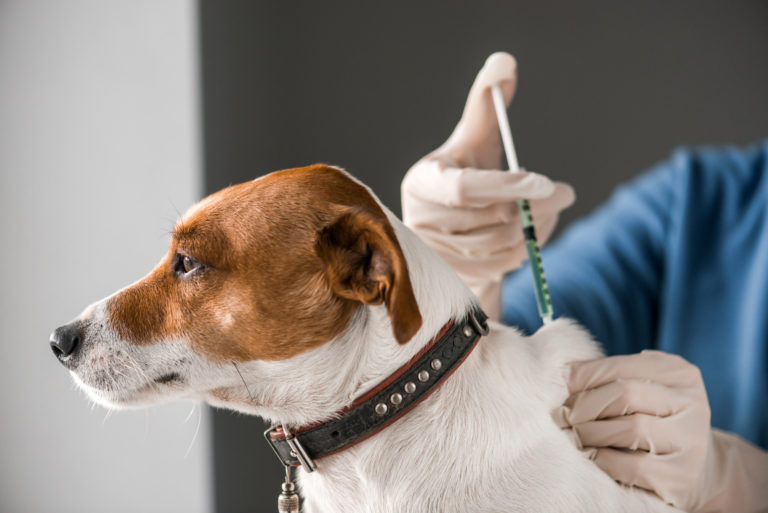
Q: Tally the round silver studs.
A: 6